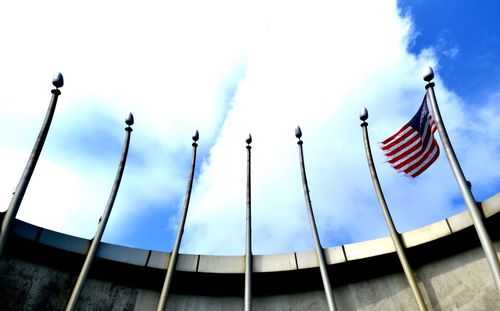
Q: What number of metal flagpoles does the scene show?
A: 7